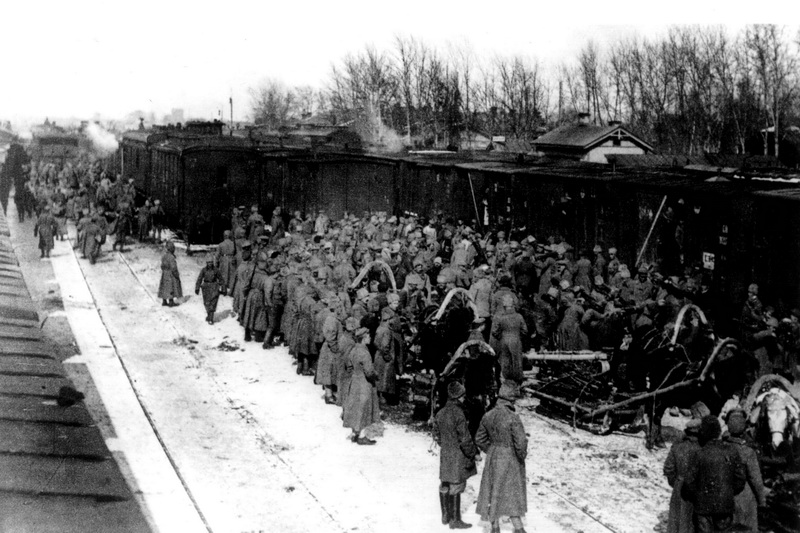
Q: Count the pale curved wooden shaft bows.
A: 6